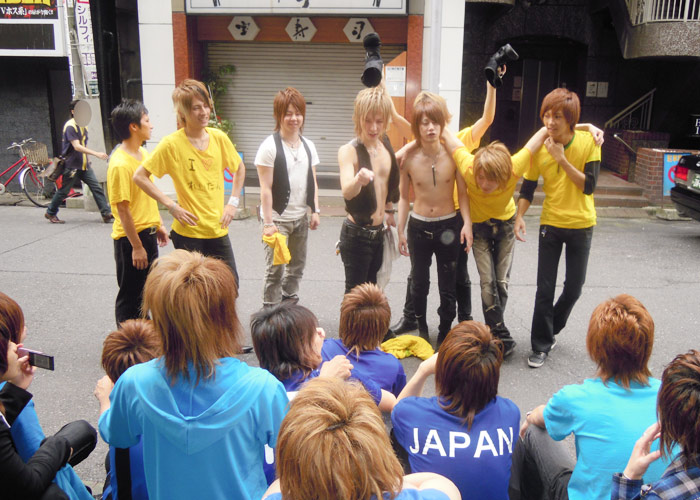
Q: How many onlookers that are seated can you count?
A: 10